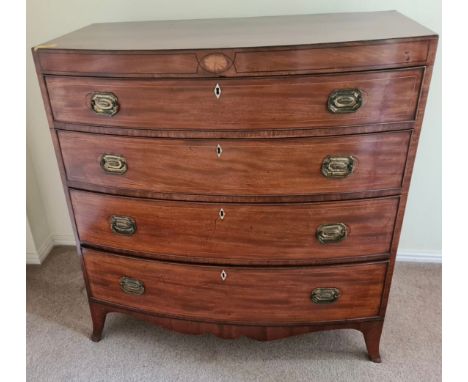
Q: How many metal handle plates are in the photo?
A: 8